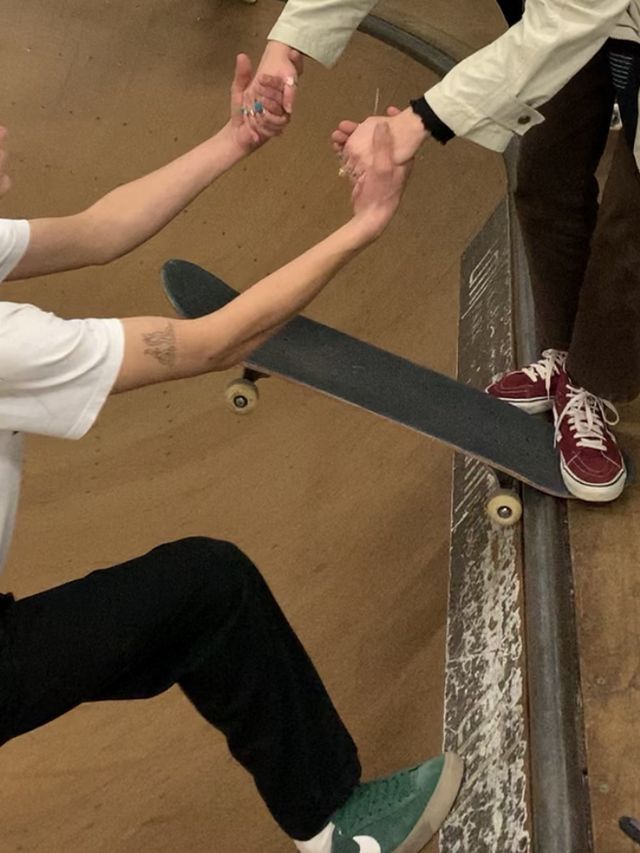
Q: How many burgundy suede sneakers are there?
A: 2